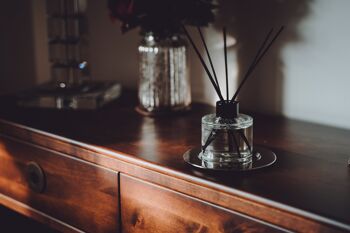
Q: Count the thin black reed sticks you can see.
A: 5